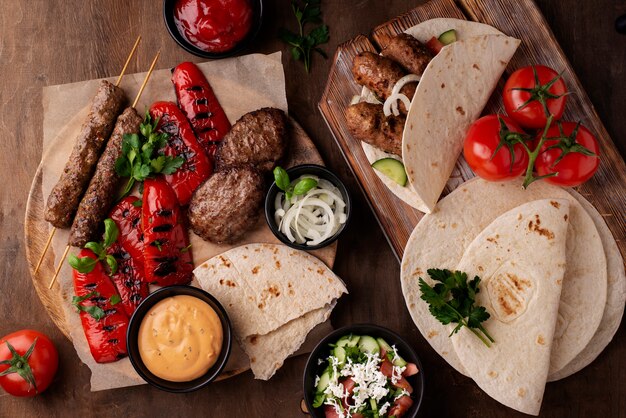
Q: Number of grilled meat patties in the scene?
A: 2